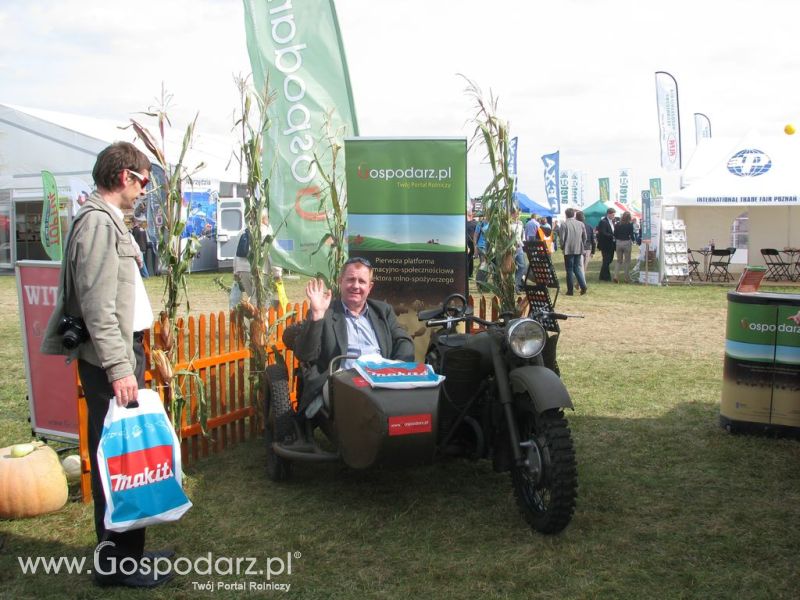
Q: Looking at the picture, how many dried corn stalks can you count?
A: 4